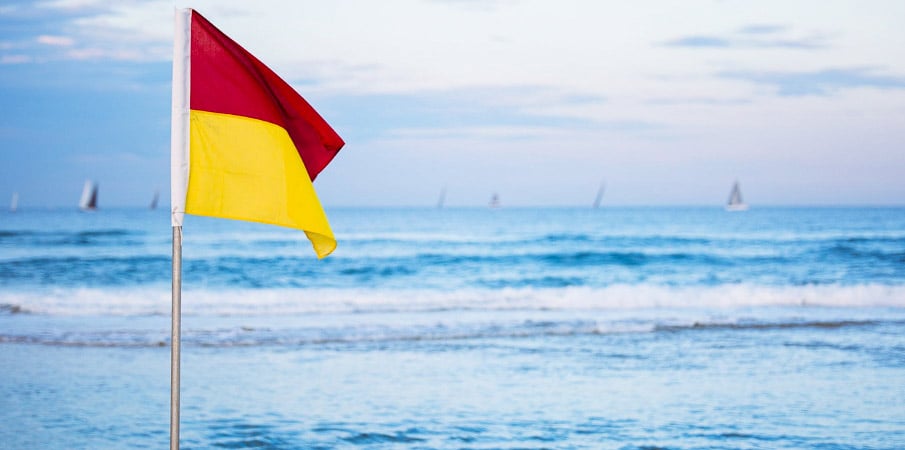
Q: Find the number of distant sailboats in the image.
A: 7